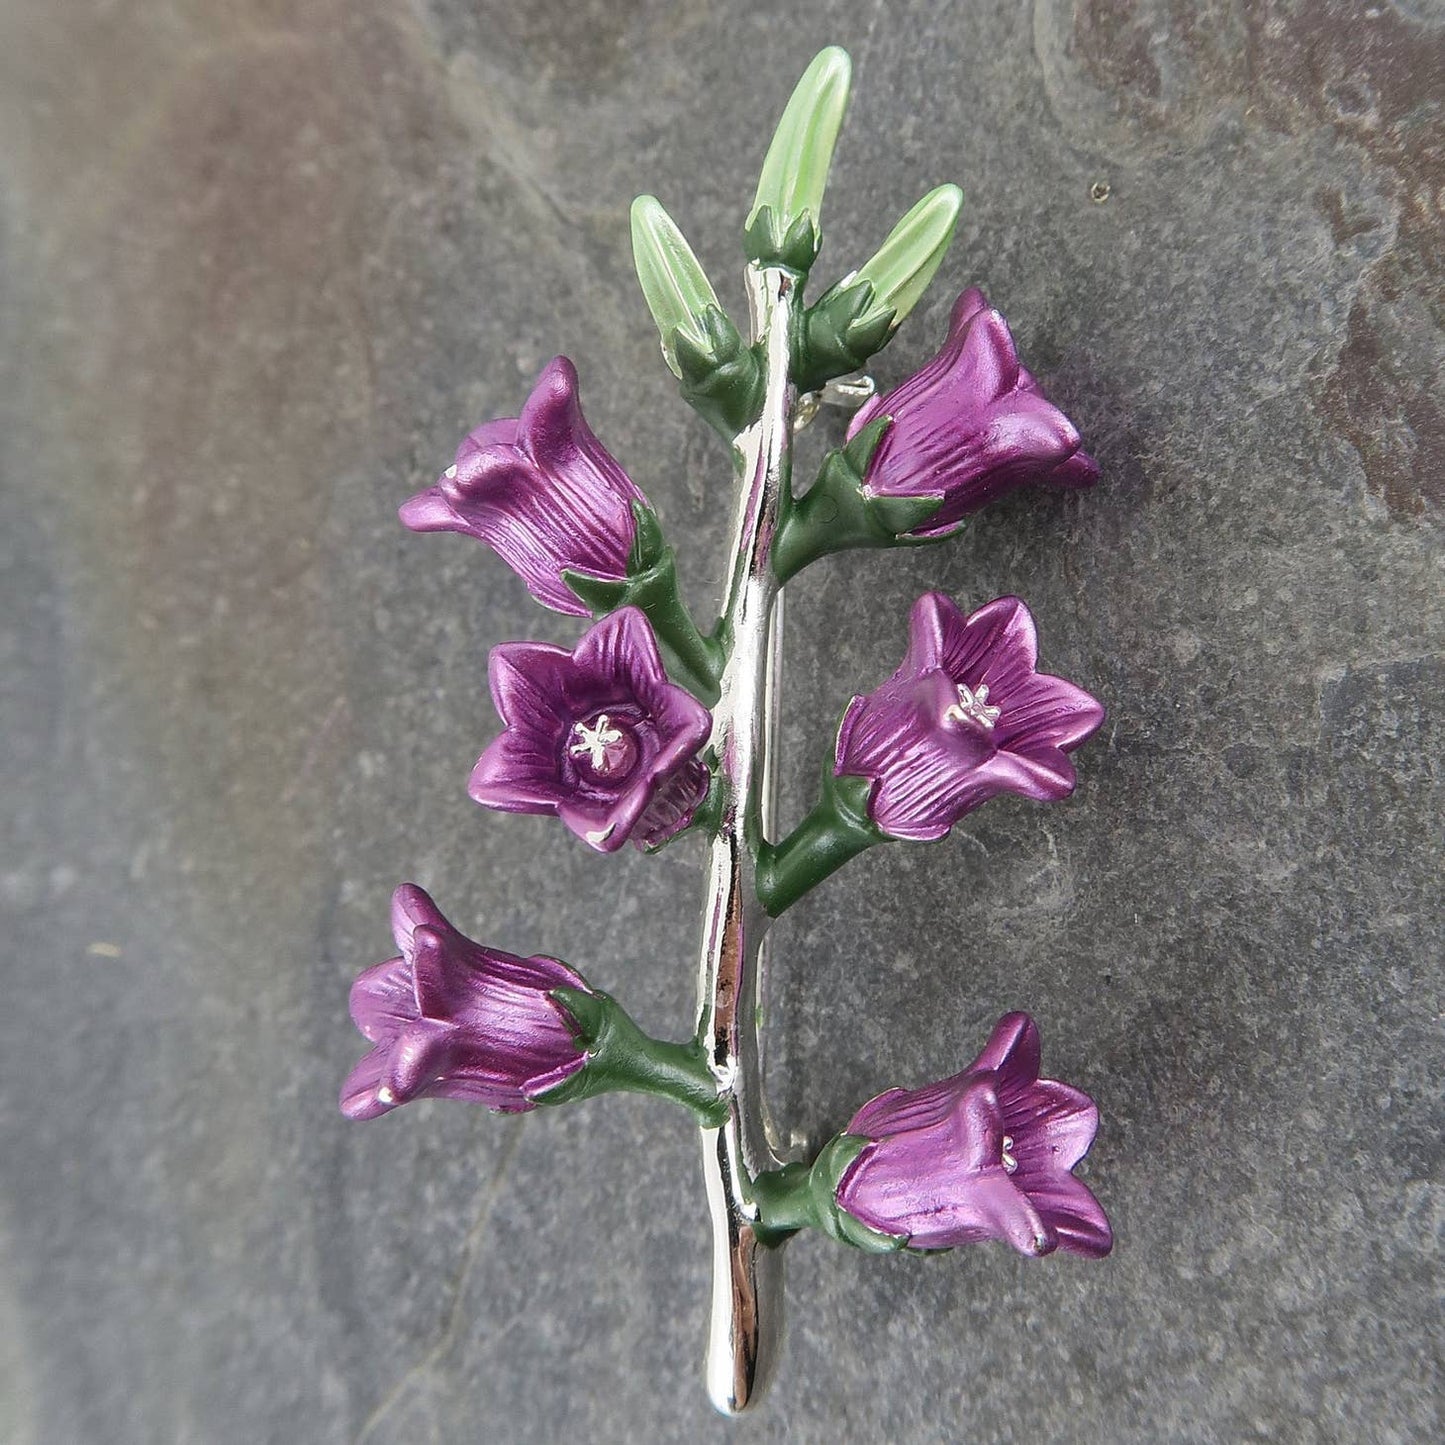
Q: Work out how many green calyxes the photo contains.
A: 9